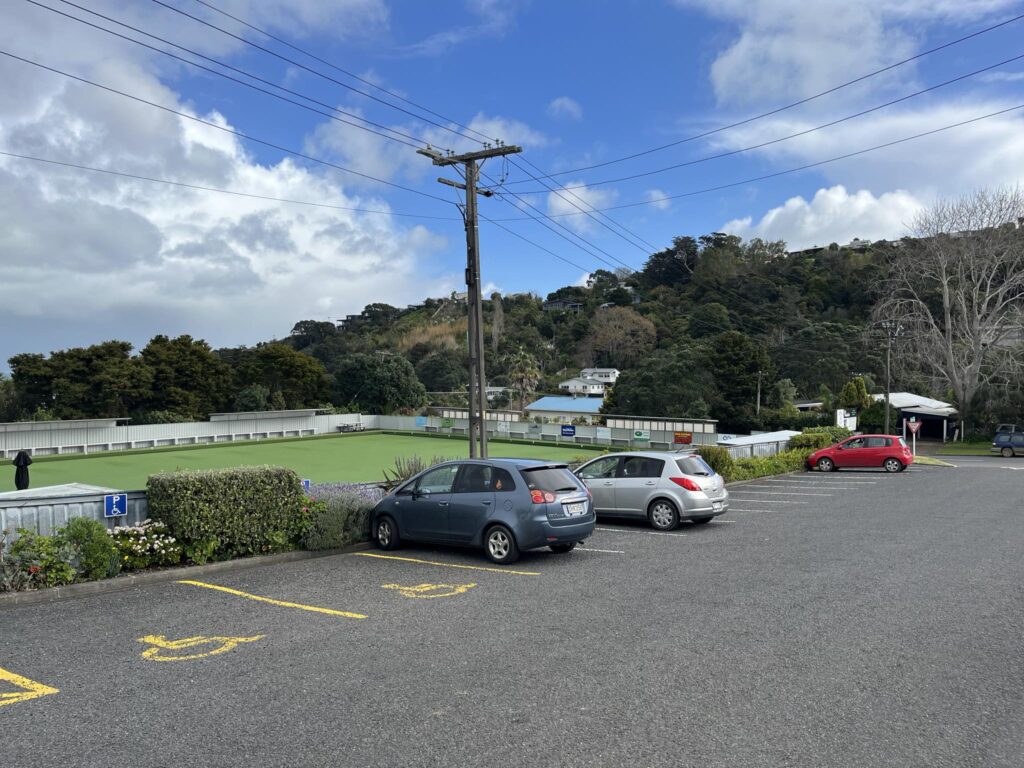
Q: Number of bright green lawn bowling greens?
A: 1